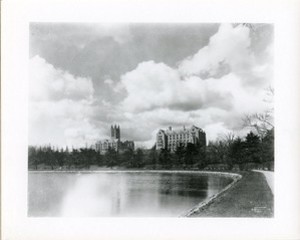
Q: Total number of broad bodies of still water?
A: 1